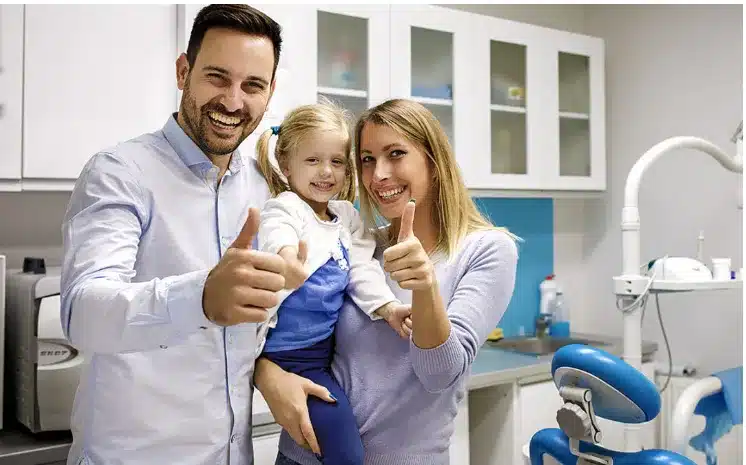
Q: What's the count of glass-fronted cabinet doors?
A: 4